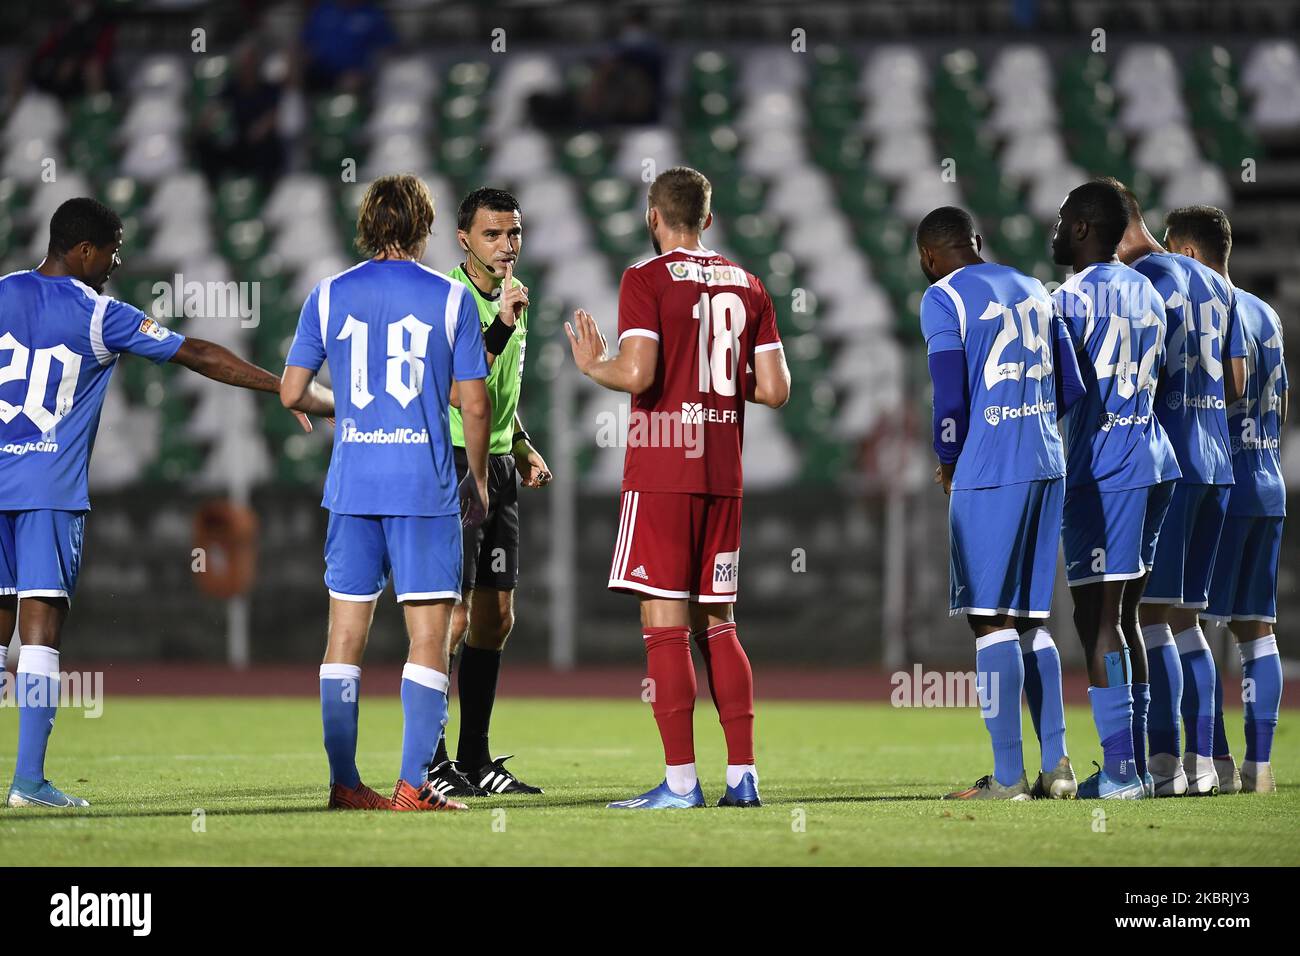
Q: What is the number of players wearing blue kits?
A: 6